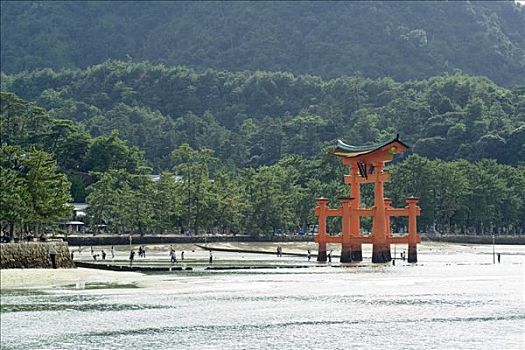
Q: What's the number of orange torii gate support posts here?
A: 6